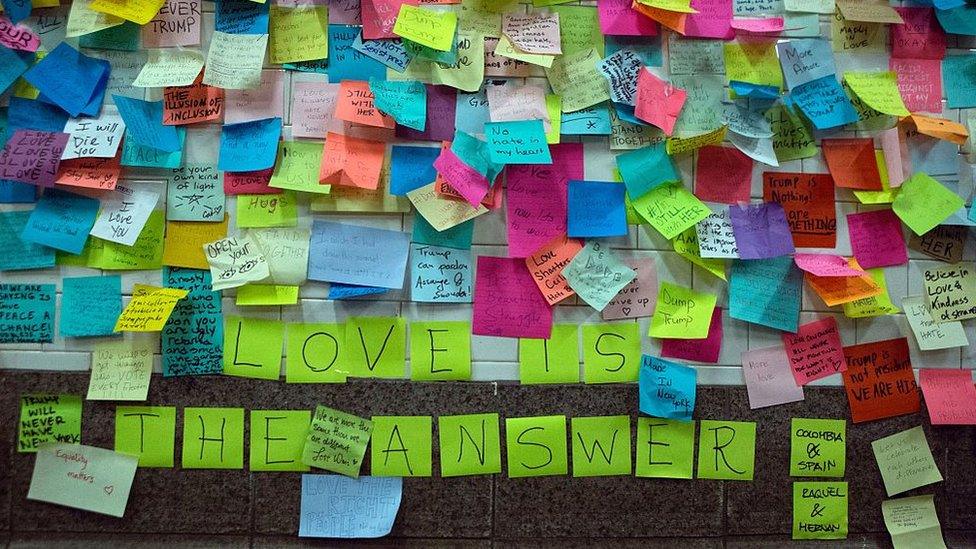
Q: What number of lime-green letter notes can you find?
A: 15